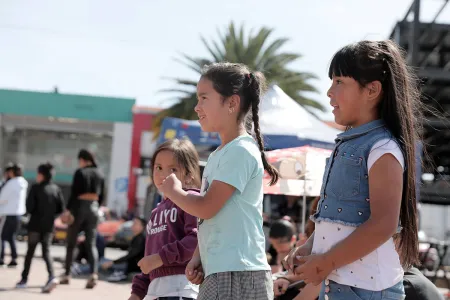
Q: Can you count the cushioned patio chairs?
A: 0